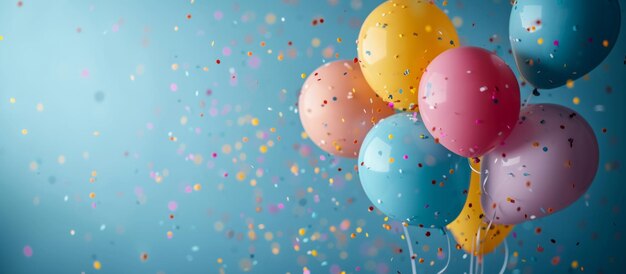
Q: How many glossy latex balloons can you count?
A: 7